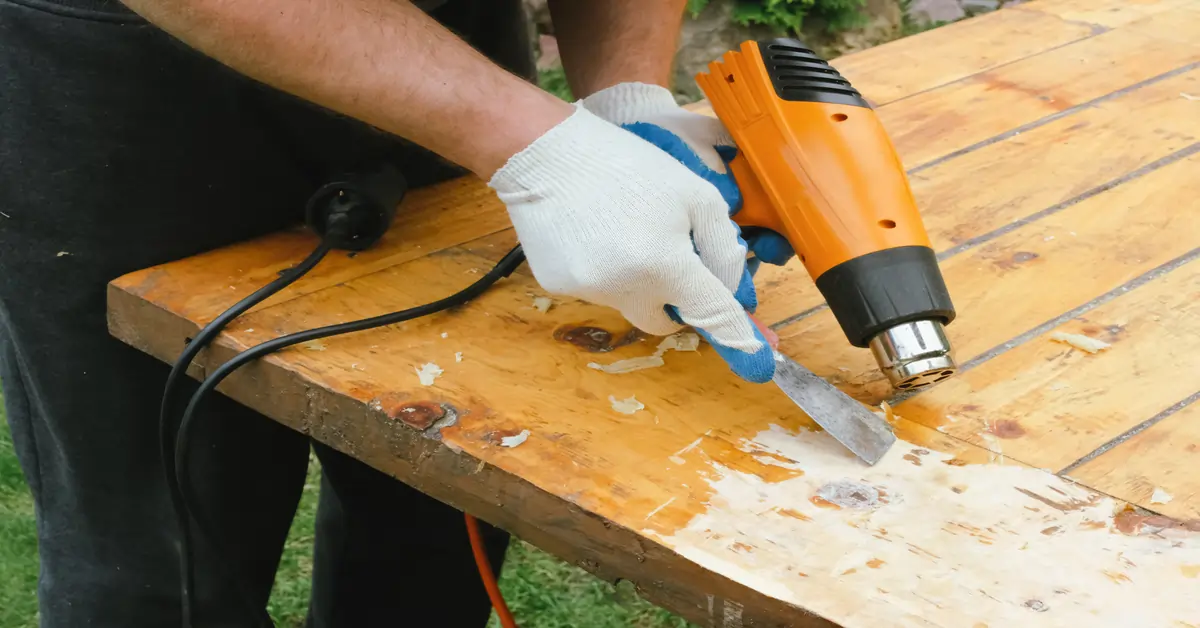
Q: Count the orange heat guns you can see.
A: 1